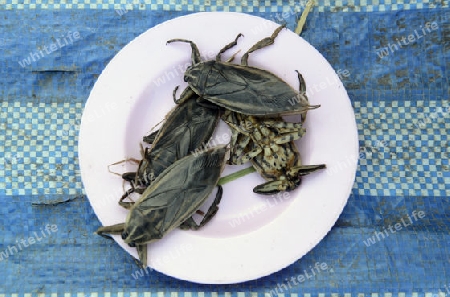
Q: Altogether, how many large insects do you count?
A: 4